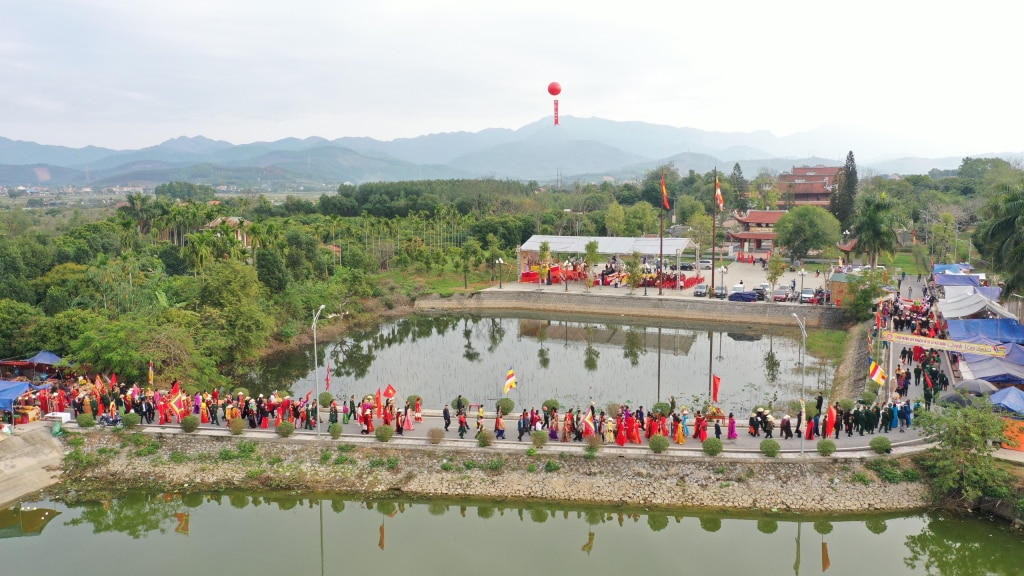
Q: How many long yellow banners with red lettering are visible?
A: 1